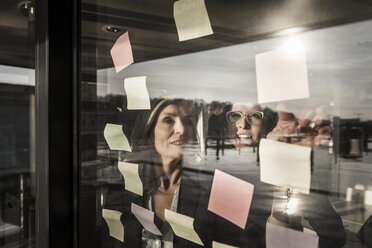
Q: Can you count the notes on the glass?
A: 13